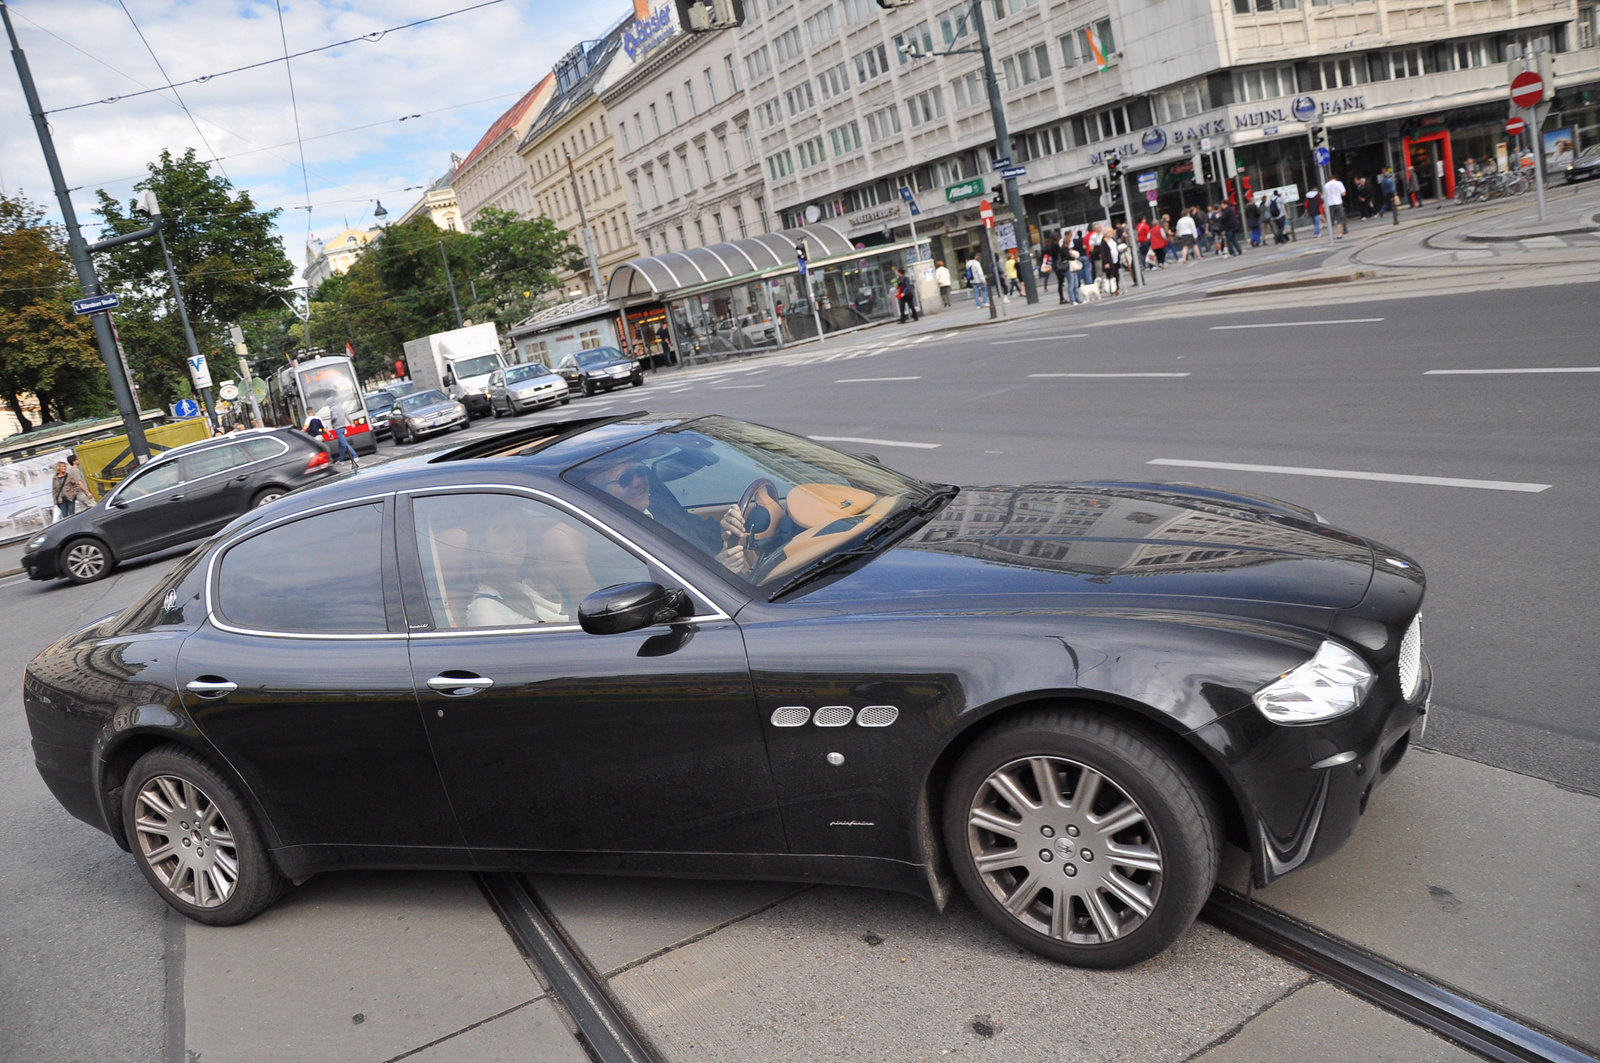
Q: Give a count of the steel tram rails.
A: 2